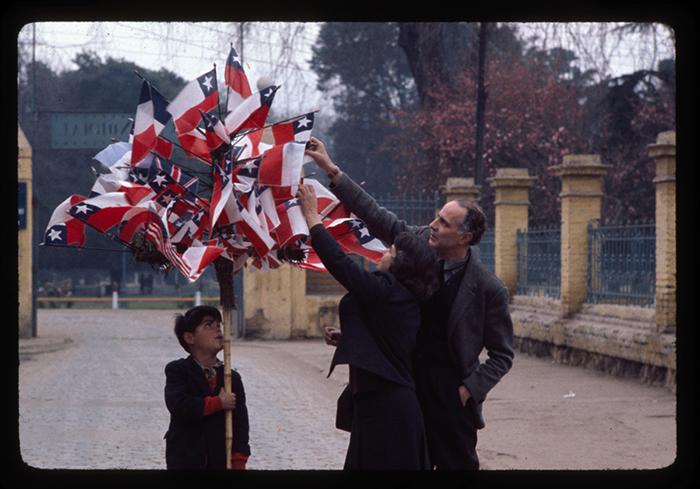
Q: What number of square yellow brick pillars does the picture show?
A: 4